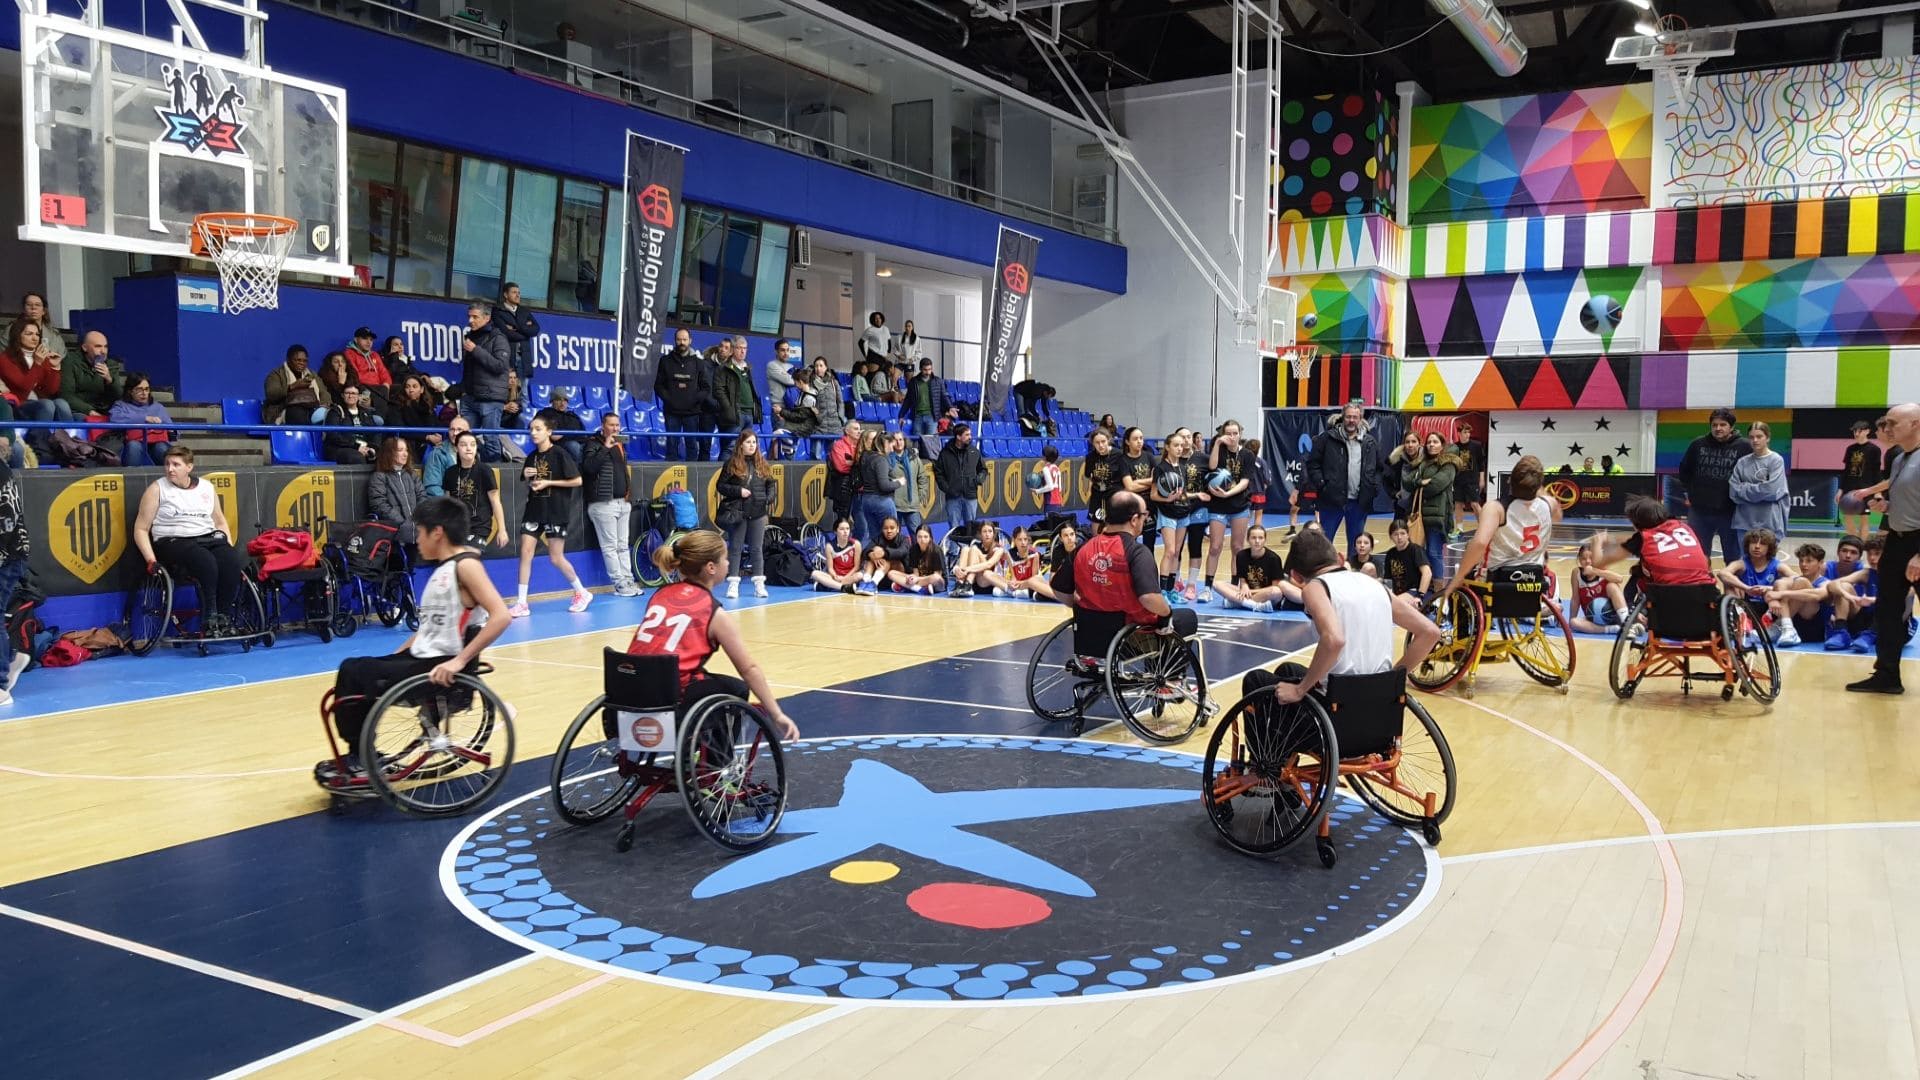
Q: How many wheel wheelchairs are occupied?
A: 7